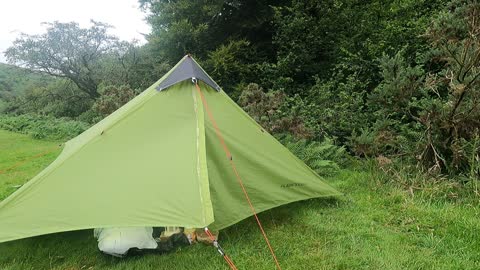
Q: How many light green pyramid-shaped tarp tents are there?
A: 1